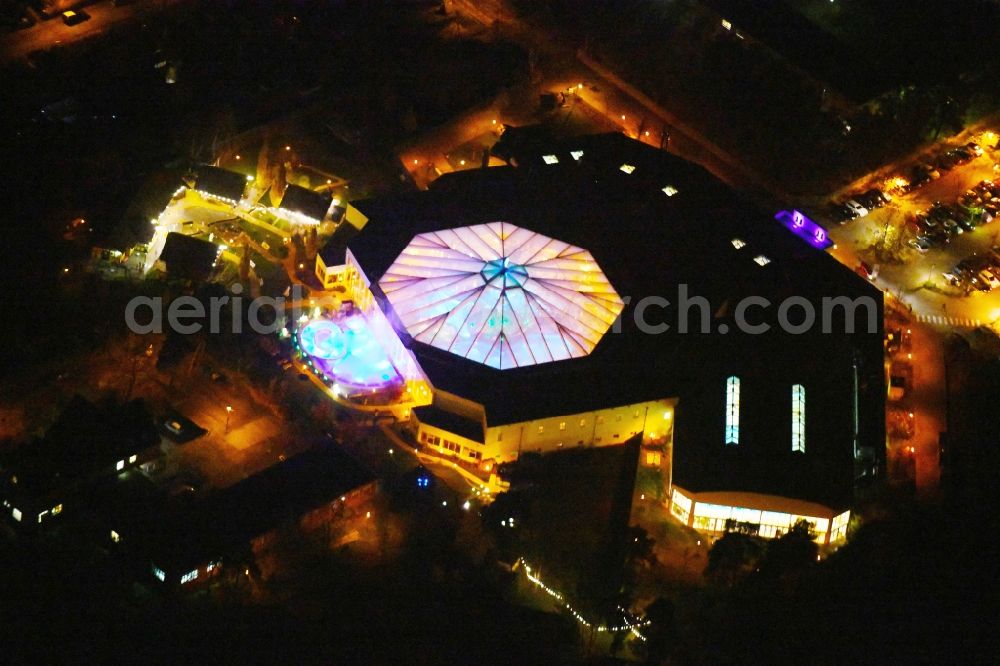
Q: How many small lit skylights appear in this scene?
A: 6